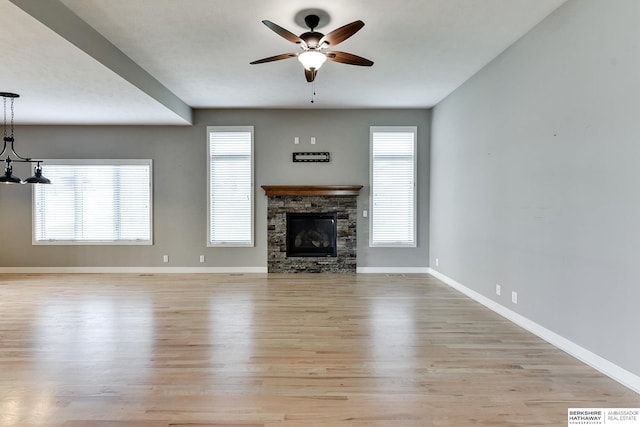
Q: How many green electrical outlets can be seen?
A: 0